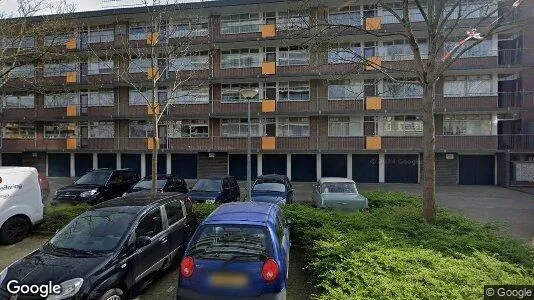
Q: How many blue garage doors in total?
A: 14